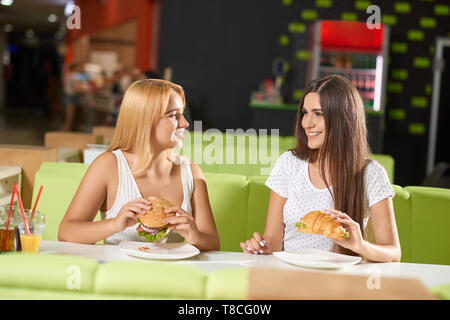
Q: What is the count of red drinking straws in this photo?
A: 3